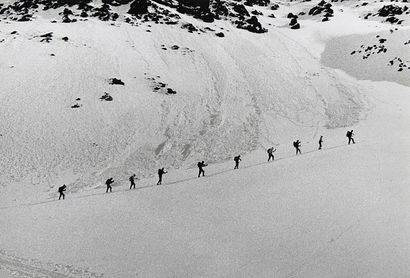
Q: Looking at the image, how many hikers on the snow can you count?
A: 10